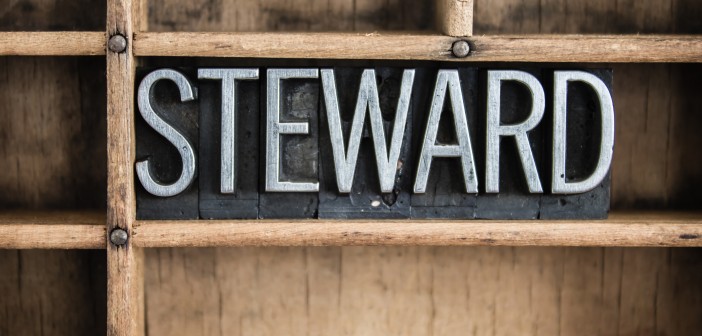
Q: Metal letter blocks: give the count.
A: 7